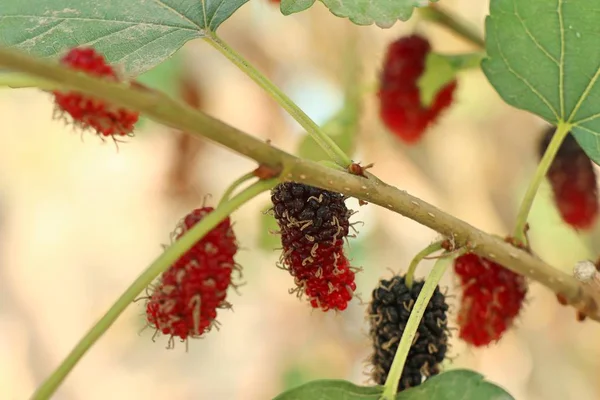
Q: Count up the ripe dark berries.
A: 1